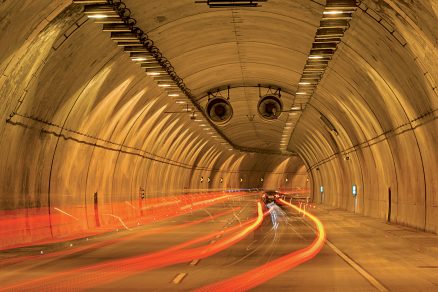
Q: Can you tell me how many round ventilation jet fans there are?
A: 2